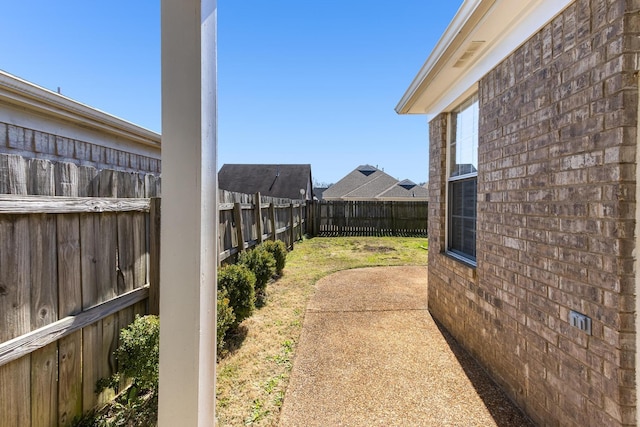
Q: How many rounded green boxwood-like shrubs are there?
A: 5